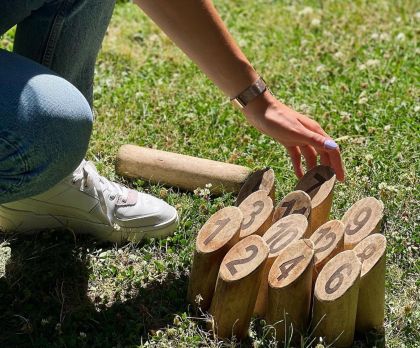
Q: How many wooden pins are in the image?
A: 12